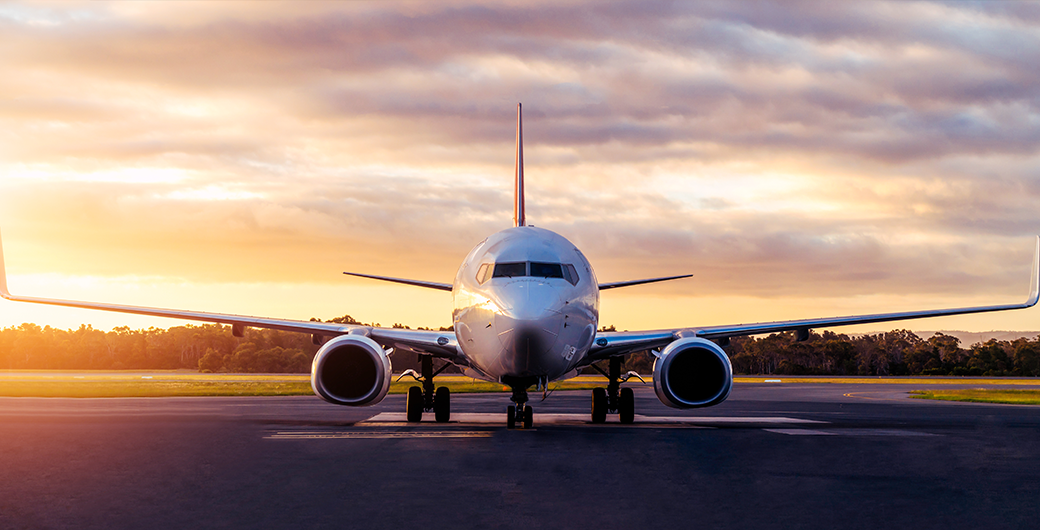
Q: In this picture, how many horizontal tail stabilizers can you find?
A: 2